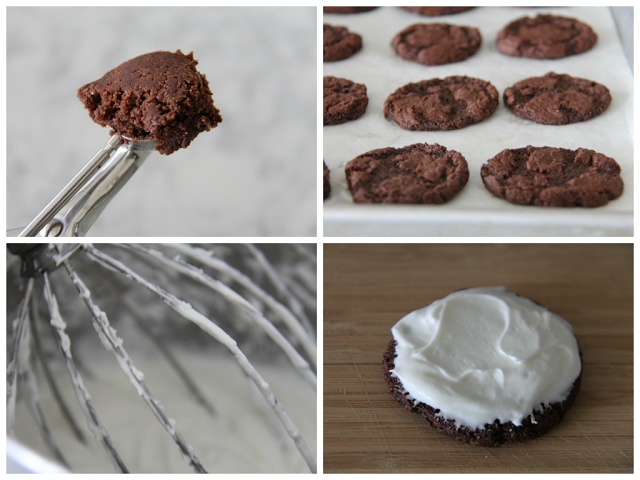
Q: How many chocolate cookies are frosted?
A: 1